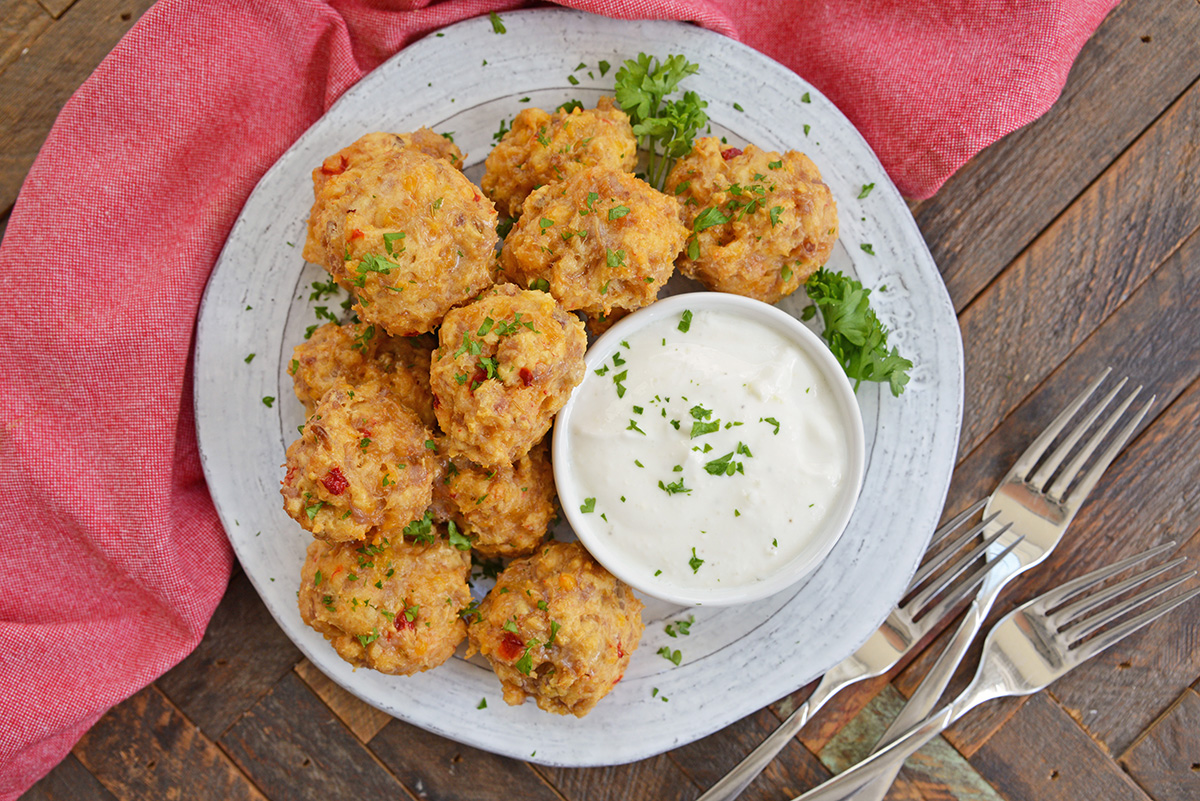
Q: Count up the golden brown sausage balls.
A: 11